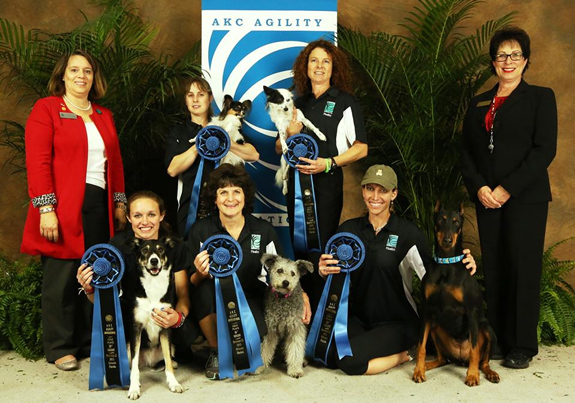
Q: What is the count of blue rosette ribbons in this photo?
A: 5